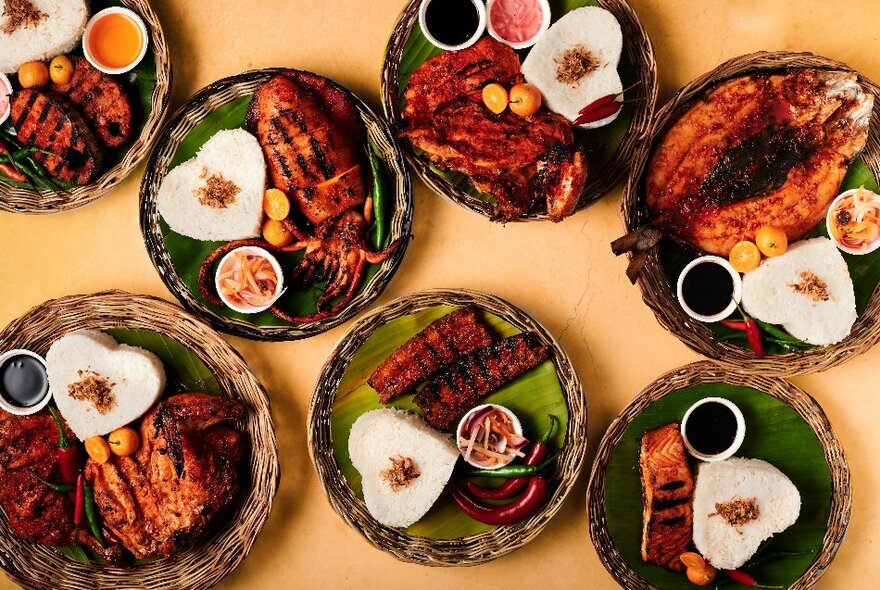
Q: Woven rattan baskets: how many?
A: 7